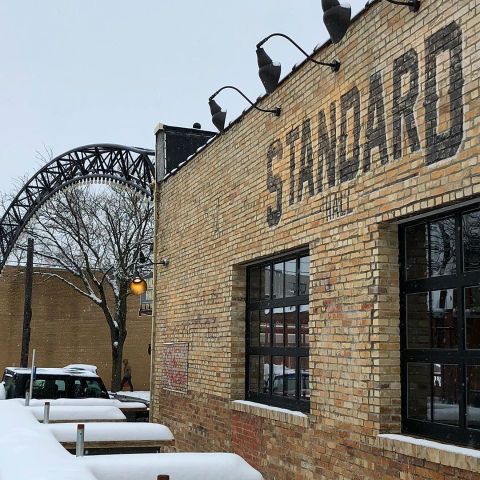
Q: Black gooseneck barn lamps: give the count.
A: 3